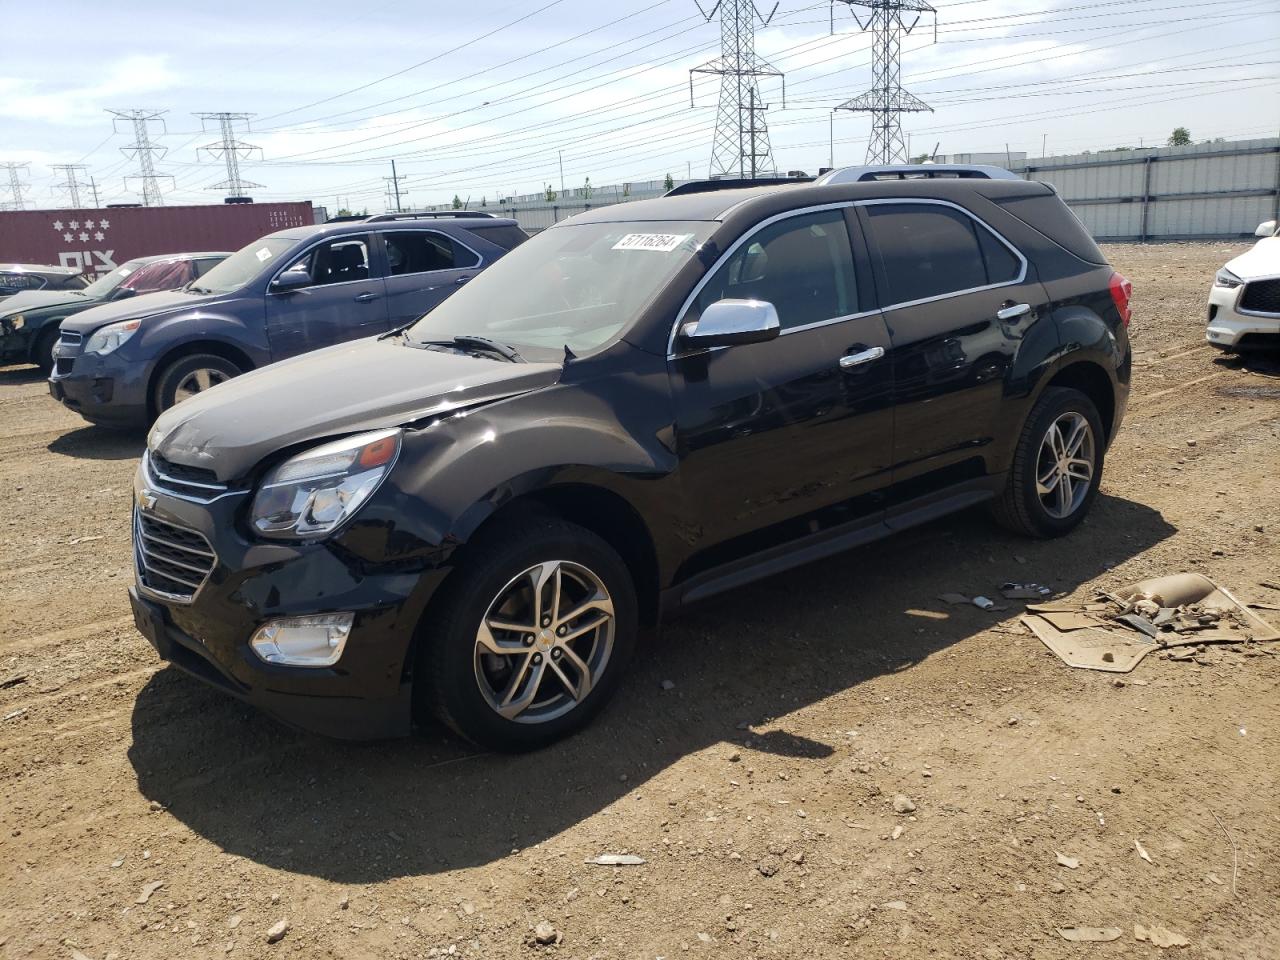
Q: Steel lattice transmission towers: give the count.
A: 6